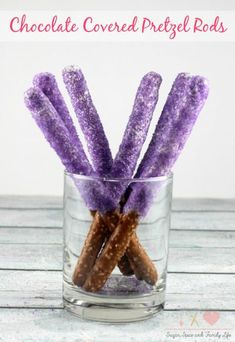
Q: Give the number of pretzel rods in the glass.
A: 6